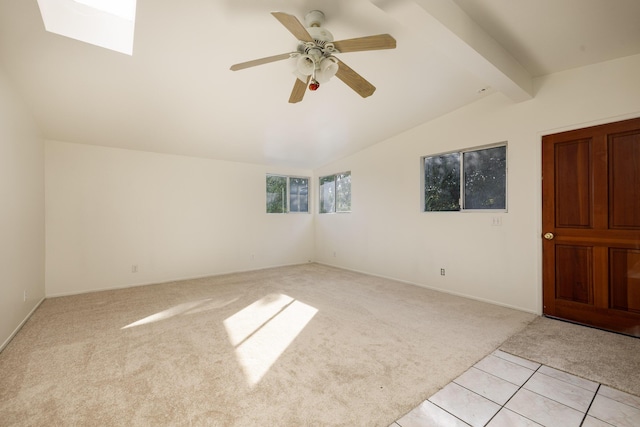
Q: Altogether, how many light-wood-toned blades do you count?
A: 5